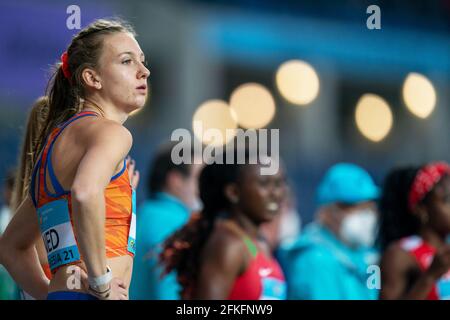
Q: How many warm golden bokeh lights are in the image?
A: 5